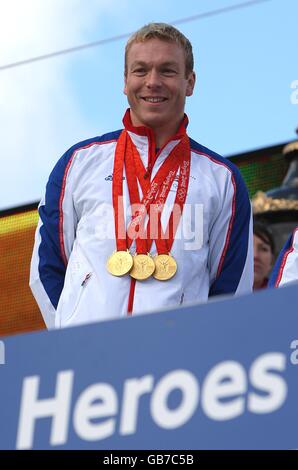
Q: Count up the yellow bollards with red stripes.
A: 0